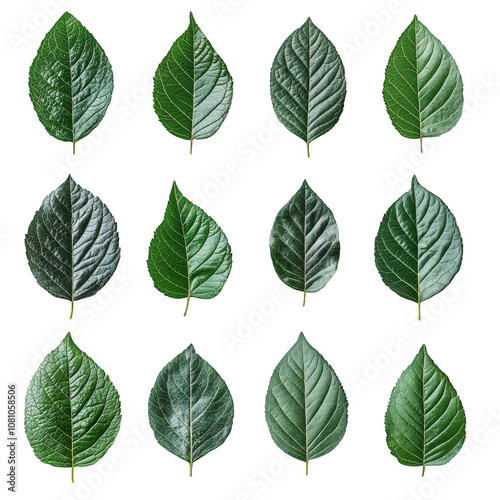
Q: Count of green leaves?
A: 12